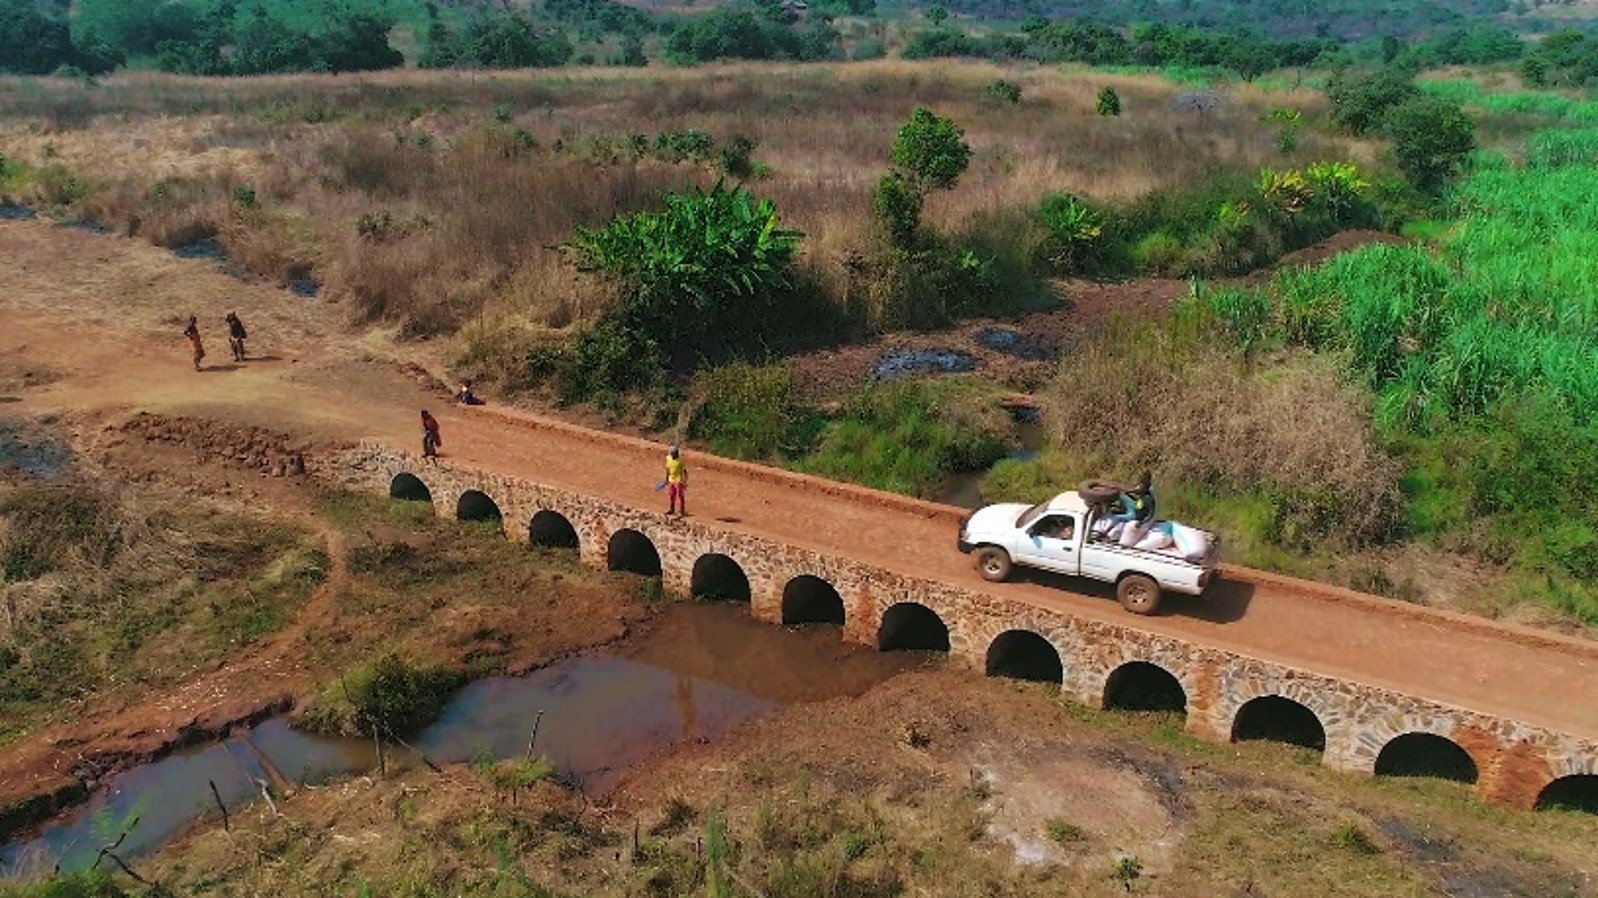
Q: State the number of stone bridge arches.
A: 12